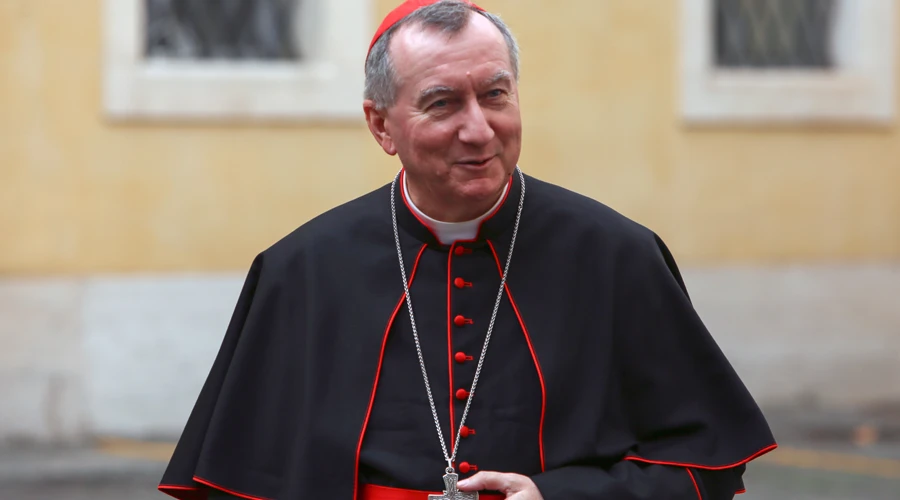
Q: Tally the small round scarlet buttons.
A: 7